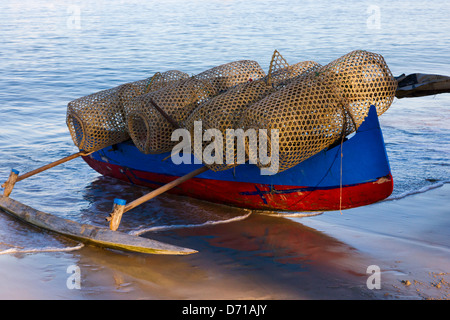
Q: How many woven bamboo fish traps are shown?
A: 4